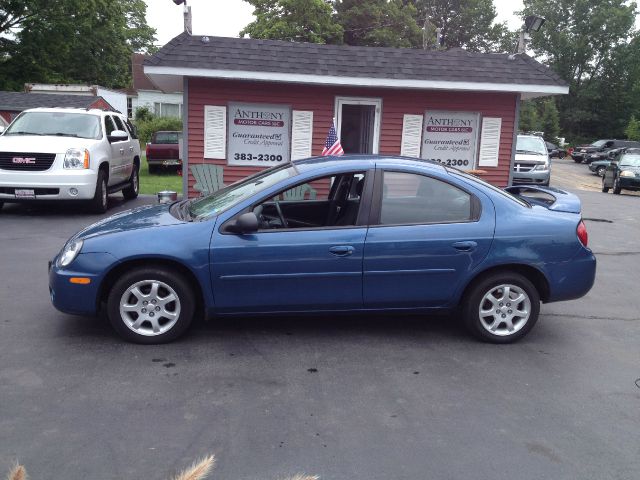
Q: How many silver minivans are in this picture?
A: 1